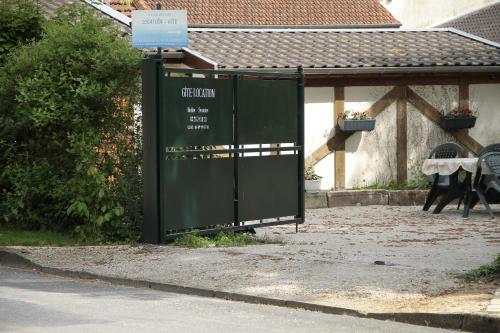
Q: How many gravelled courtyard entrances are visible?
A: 1